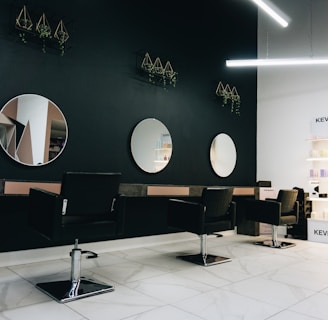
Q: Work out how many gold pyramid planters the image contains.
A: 9